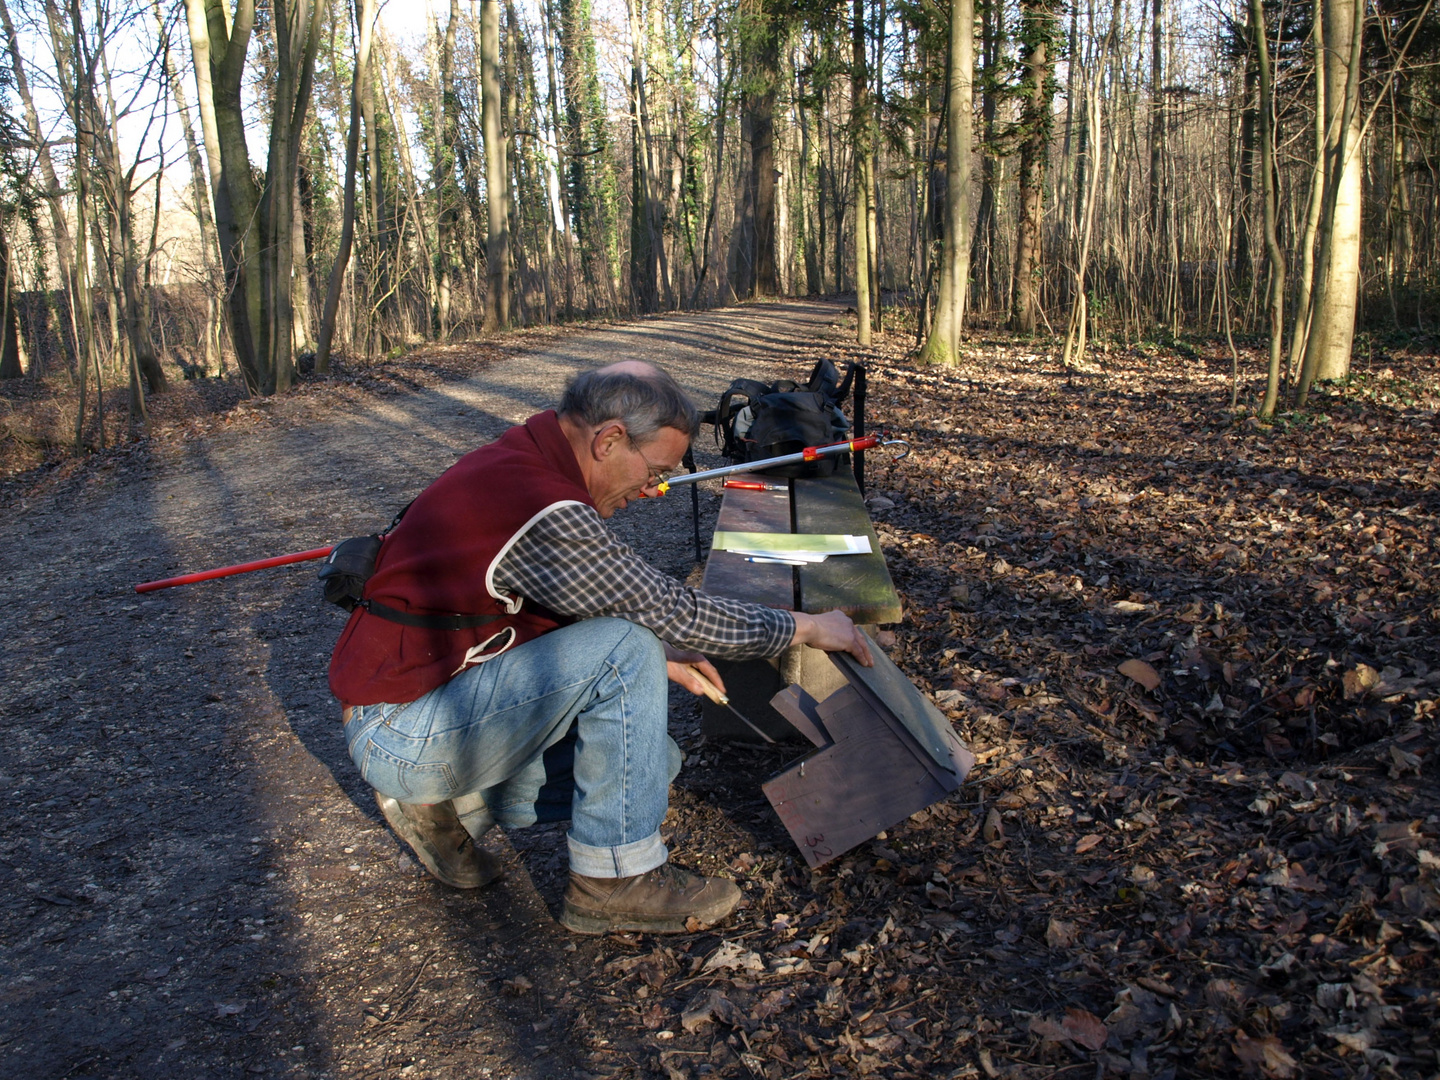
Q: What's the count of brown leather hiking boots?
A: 2